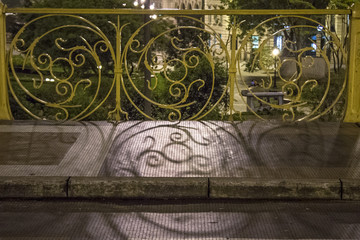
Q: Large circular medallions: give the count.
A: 3